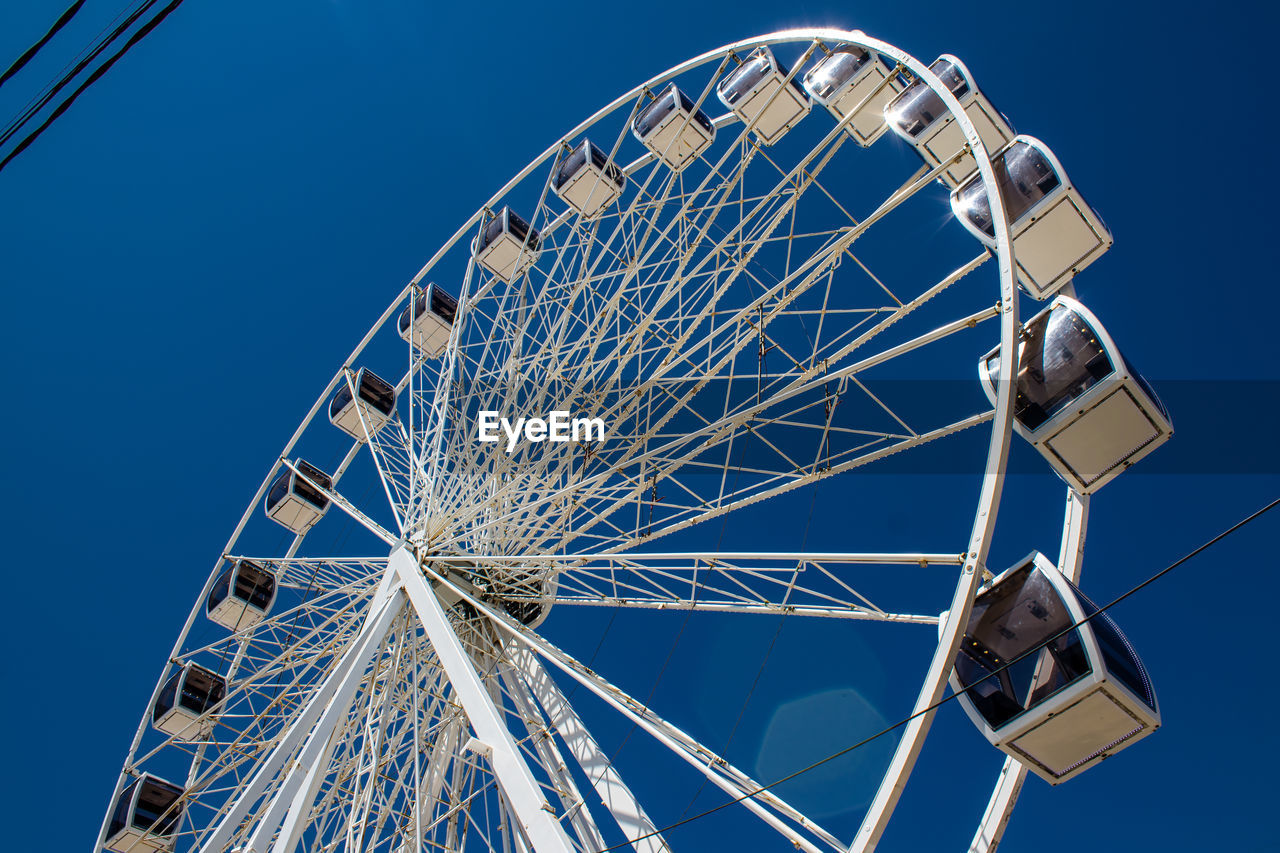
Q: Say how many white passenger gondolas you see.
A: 15